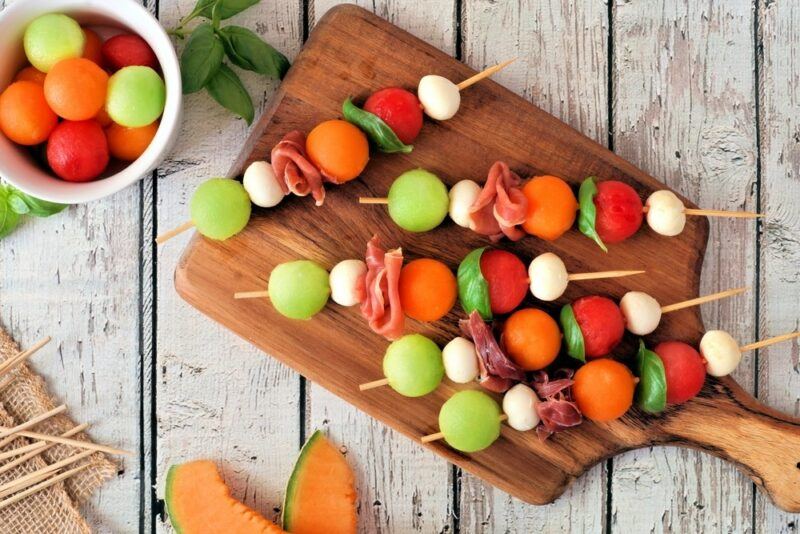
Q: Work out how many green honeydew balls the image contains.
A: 7